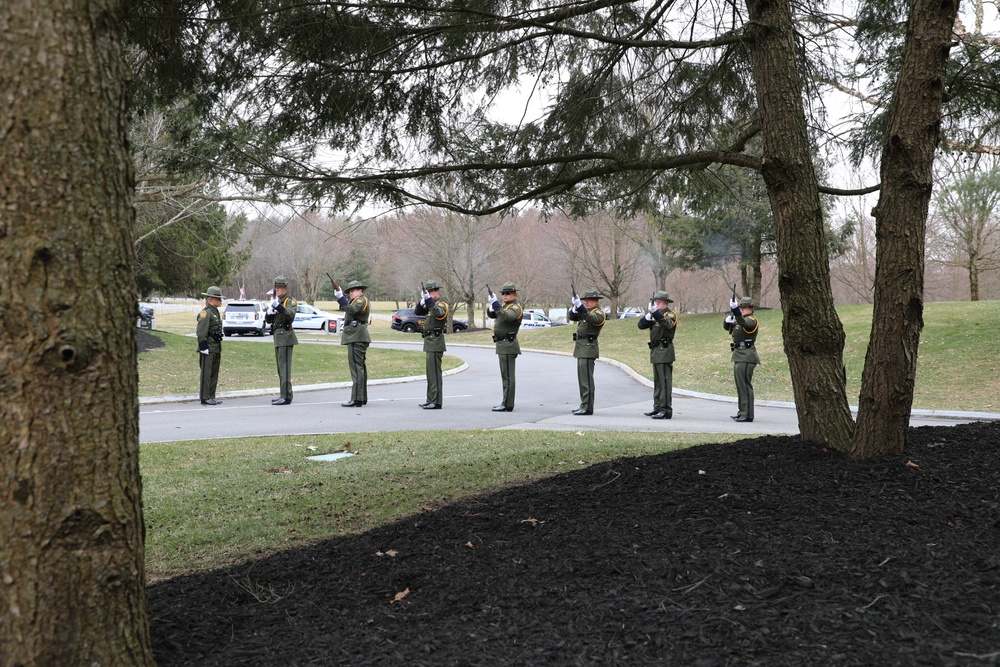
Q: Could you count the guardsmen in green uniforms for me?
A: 8